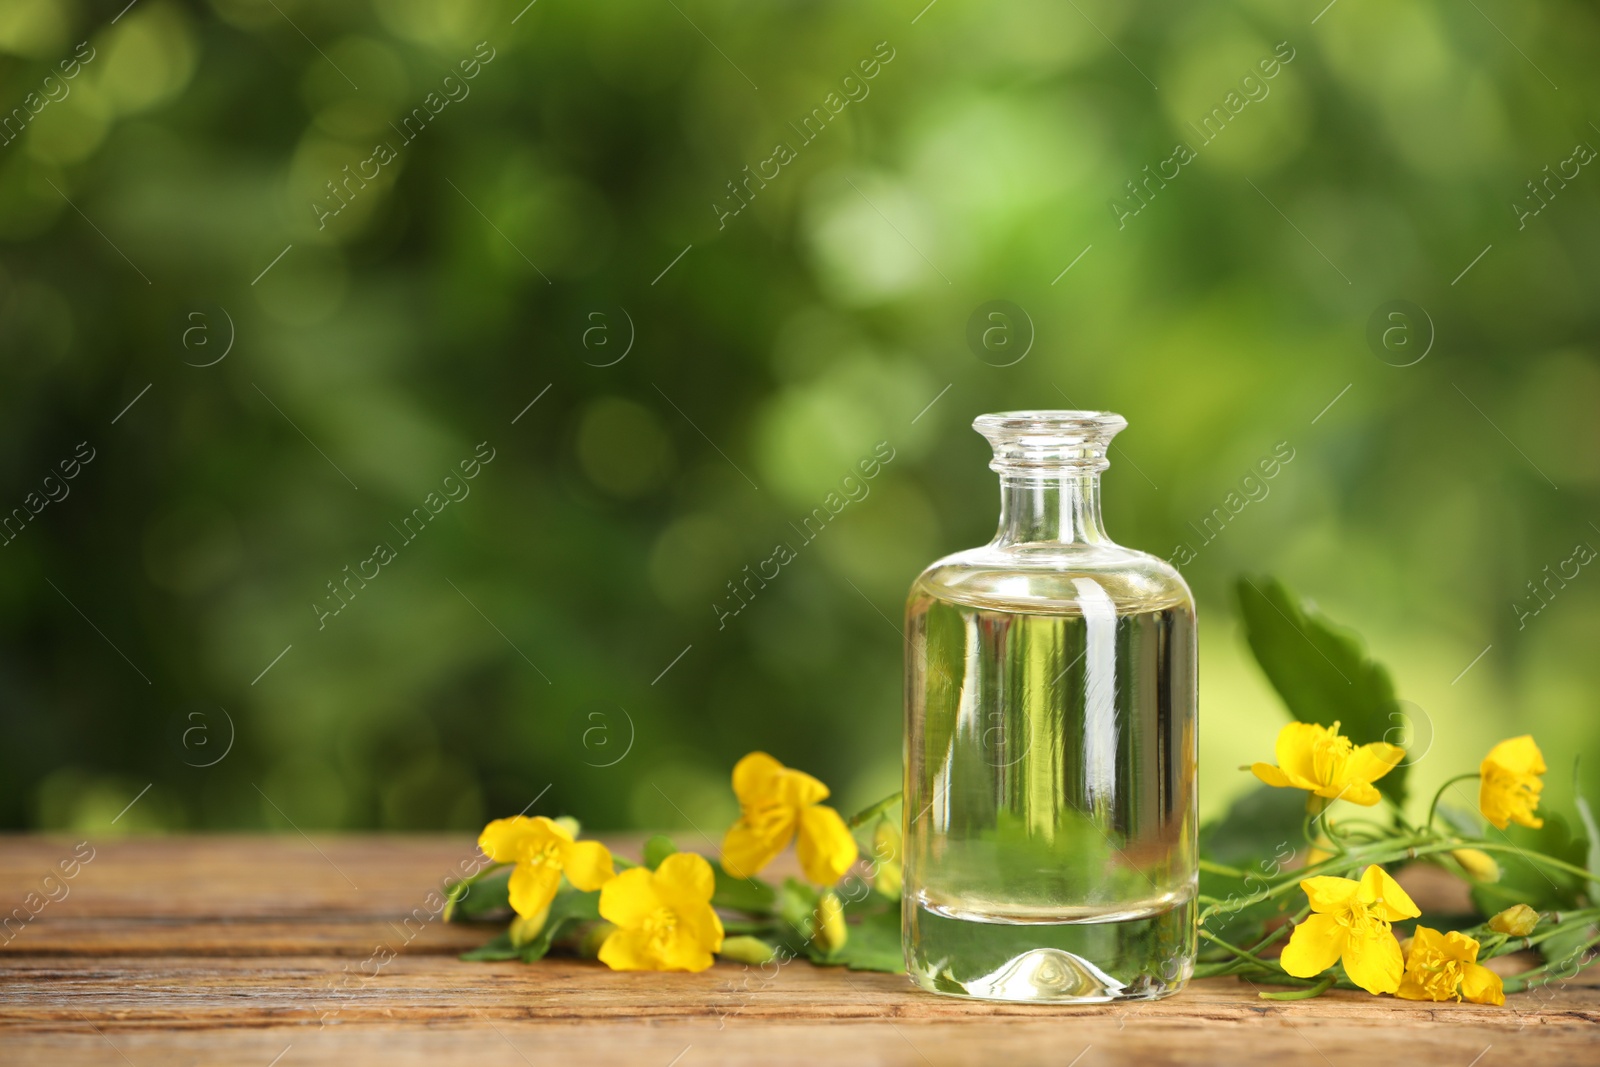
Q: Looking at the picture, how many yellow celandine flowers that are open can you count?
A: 7